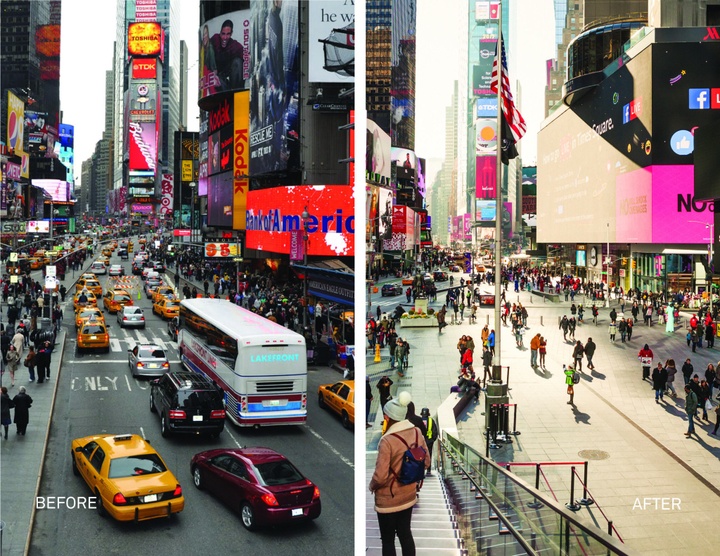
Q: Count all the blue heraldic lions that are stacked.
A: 0